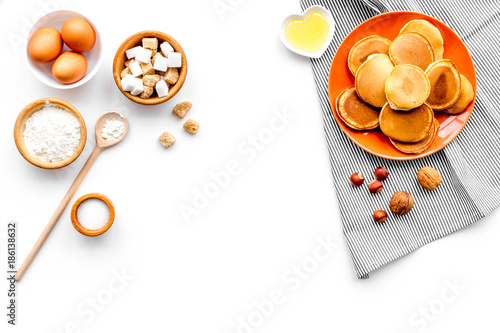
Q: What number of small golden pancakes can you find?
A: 10